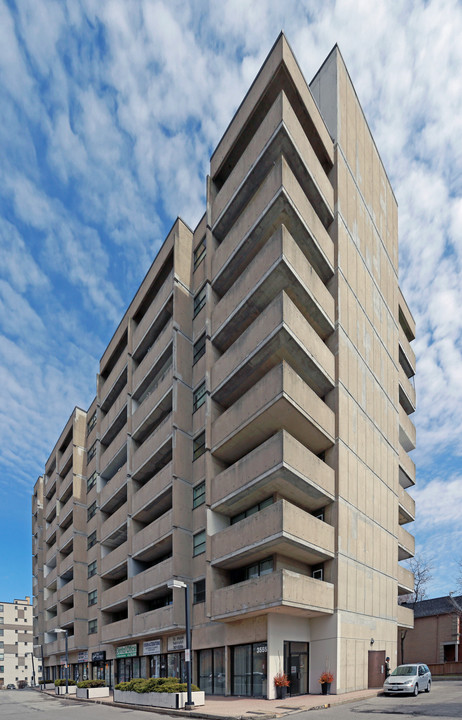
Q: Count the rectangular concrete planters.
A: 4